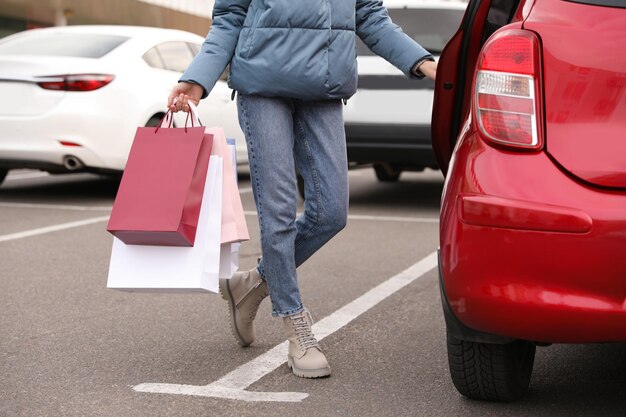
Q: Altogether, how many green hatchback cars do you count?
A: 0